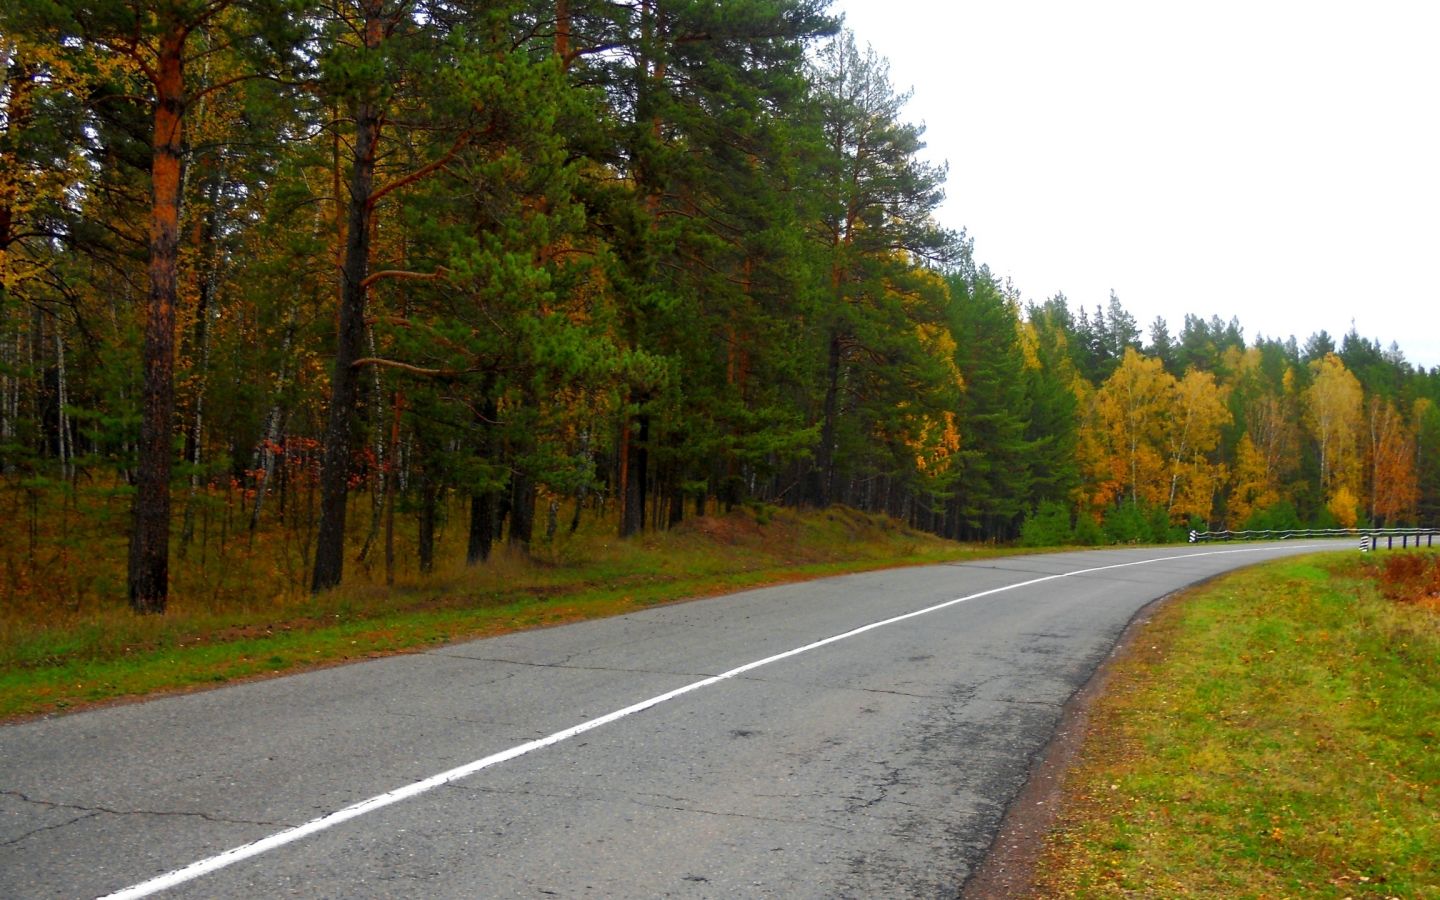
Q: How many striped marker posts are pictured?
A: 2